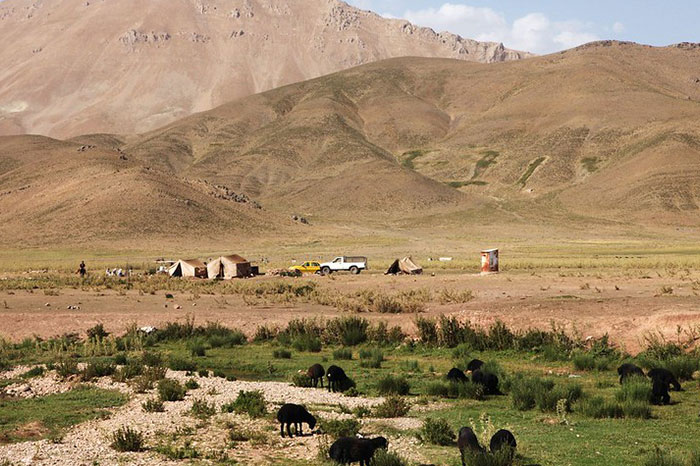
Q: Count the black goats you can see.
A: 12